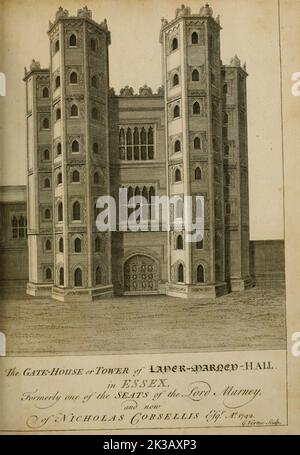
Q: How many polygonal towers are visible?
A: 4